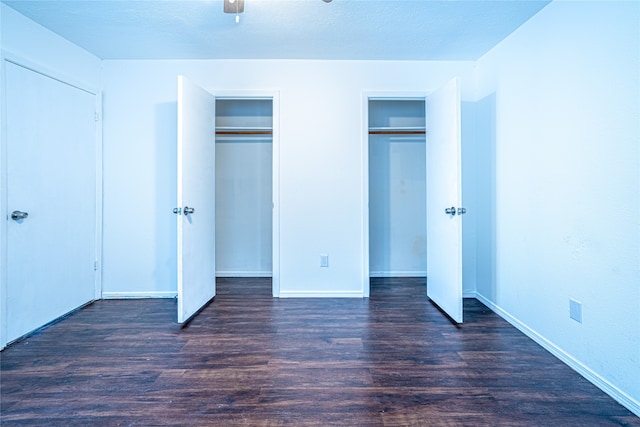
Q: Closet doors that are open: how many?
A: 2